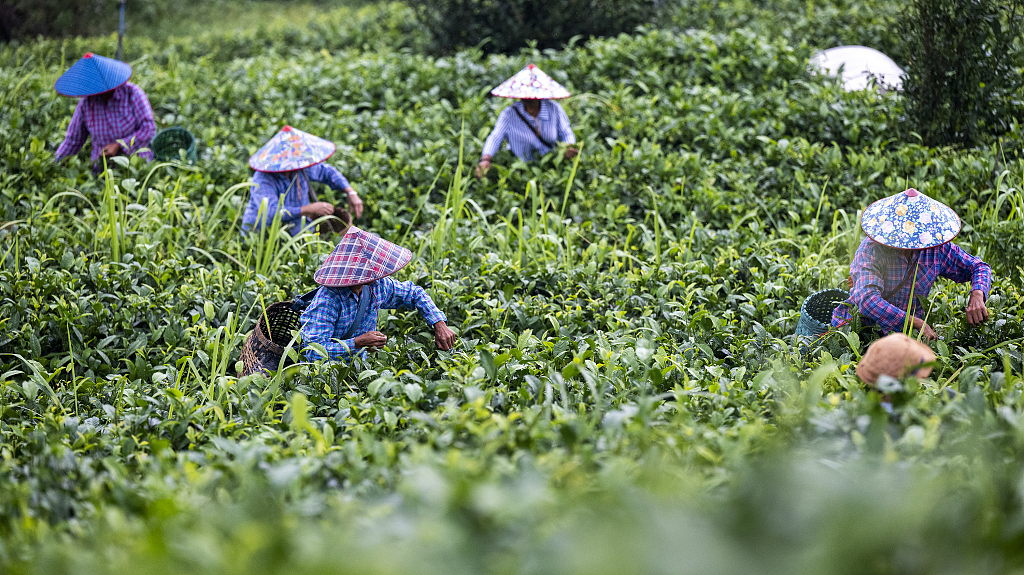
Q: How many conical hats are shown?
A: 5